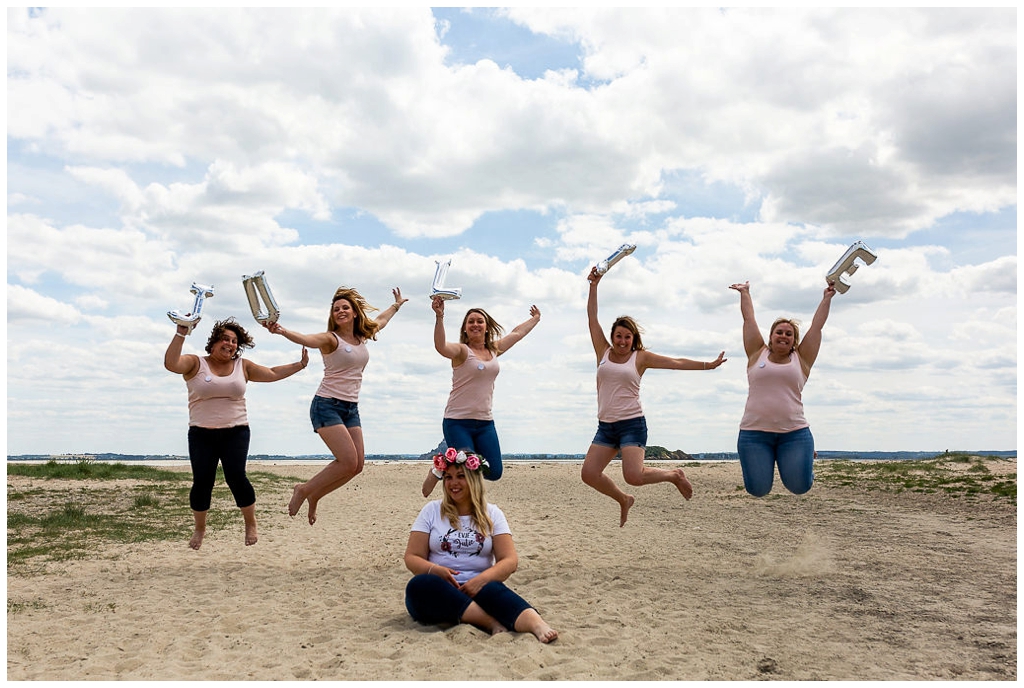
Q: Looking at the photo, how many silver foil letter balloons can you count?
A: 5